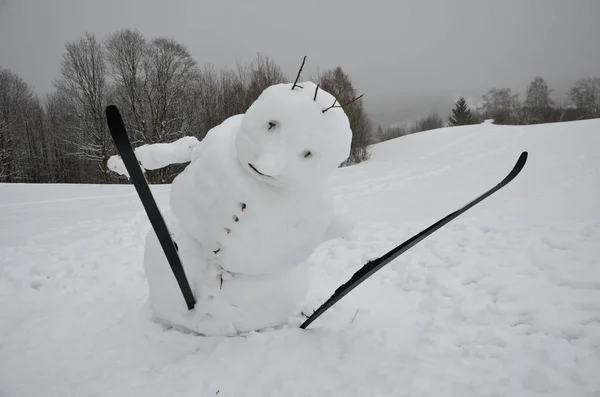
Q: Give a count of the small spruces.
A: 1